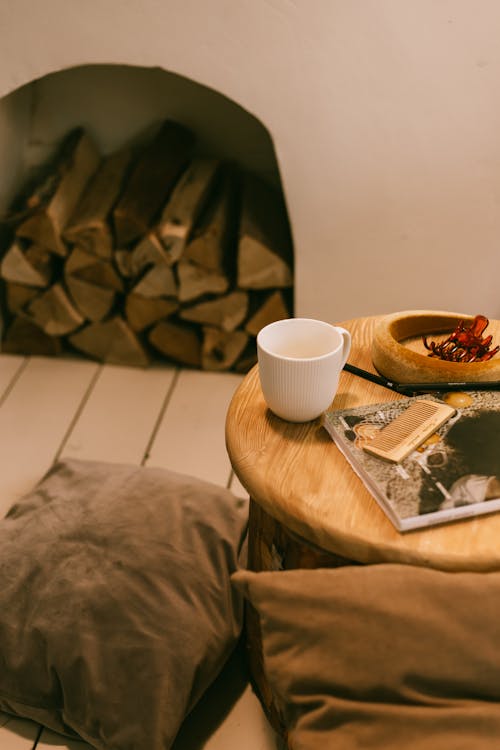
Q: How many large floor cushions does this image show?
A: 2